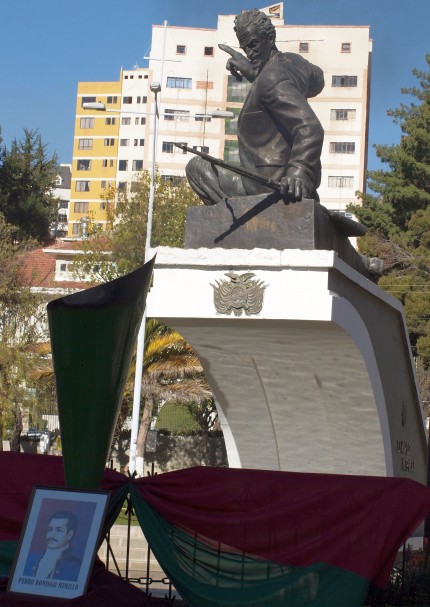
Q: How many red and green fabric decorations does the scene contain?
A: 2